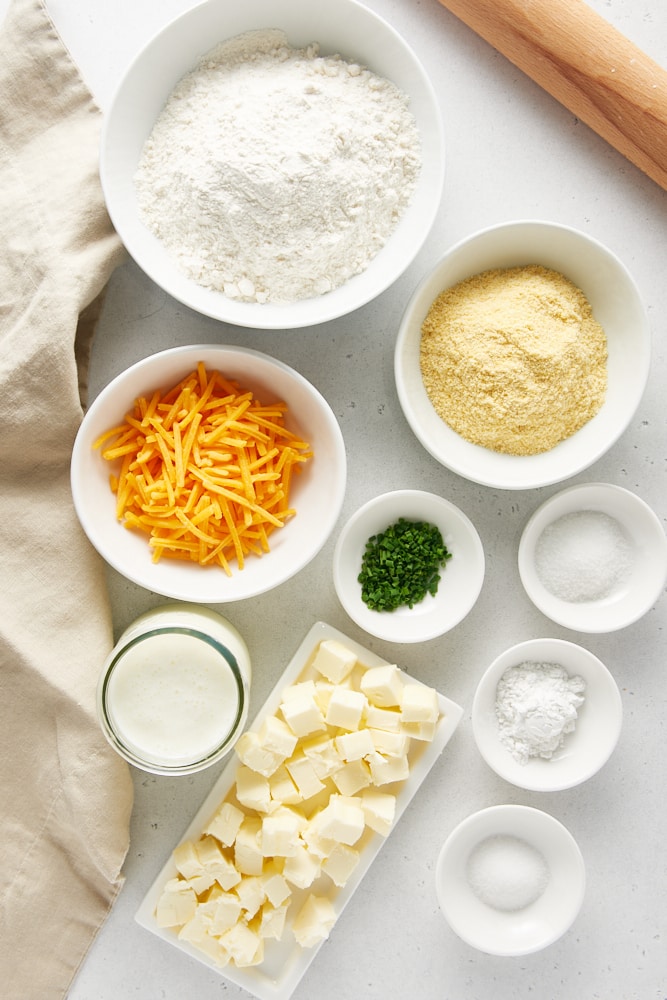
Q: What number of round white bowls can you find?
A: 7